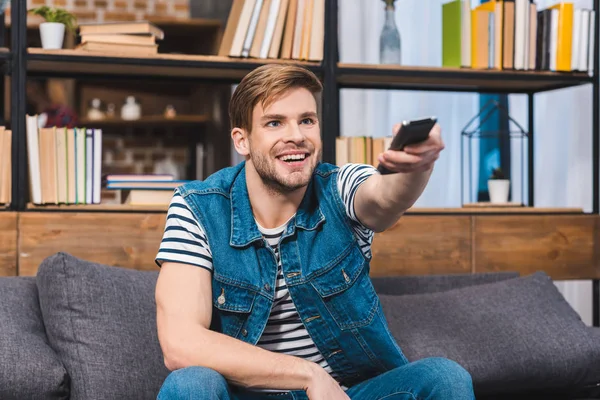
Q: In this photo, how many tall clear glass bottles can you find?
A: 1